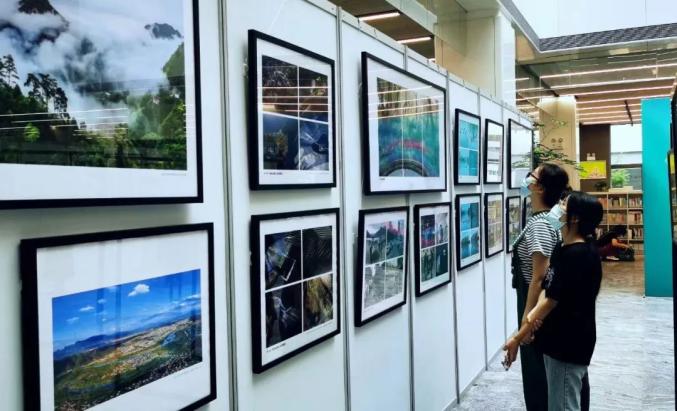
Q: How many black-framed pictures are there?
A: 14